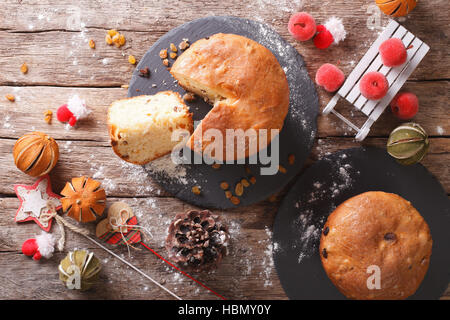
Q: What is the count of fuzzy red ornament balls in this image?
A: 5